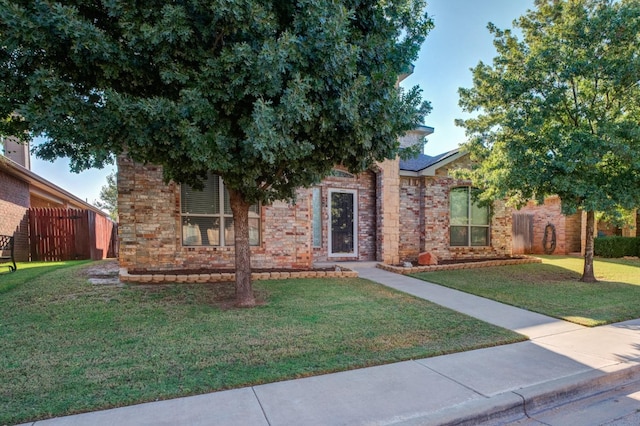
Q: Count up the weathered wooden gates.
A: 1